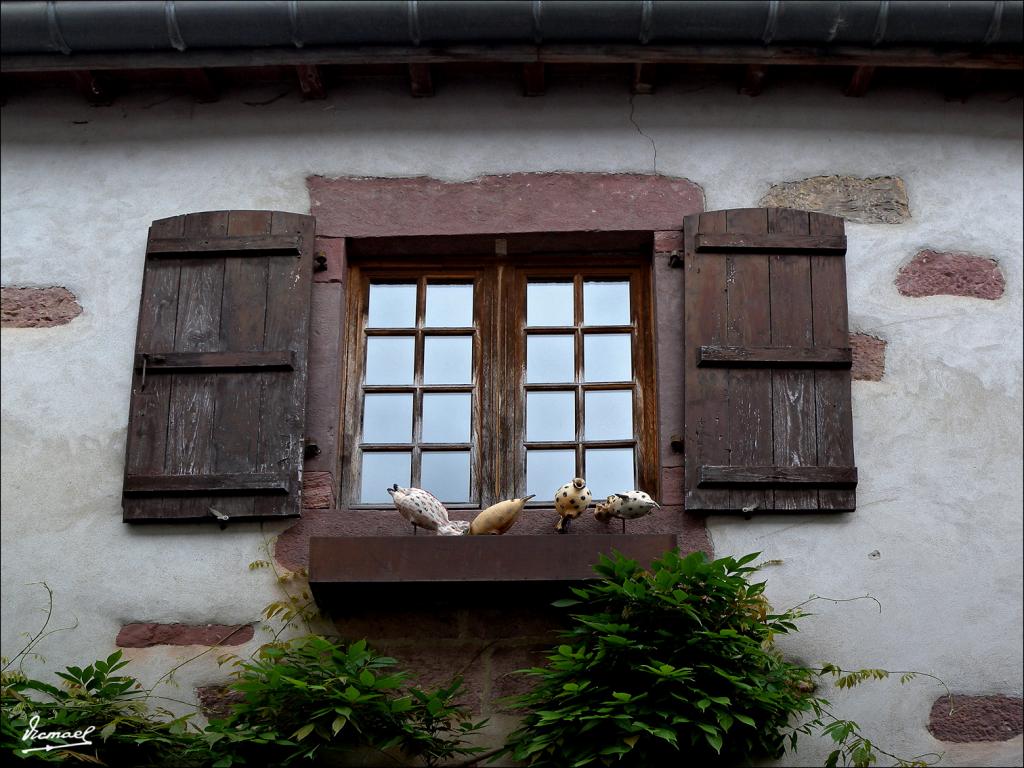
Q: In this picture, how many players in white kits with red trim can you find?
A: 0